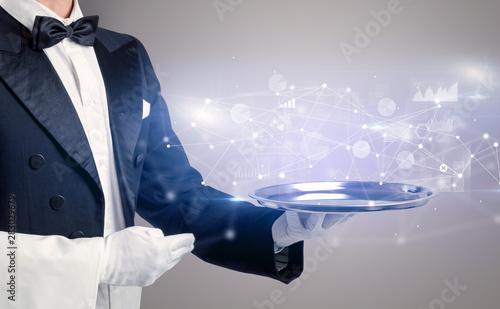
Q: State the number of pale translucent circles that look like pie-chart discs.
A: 5